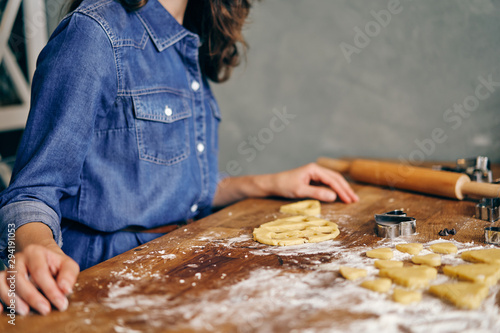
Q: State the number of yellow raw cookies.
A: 12